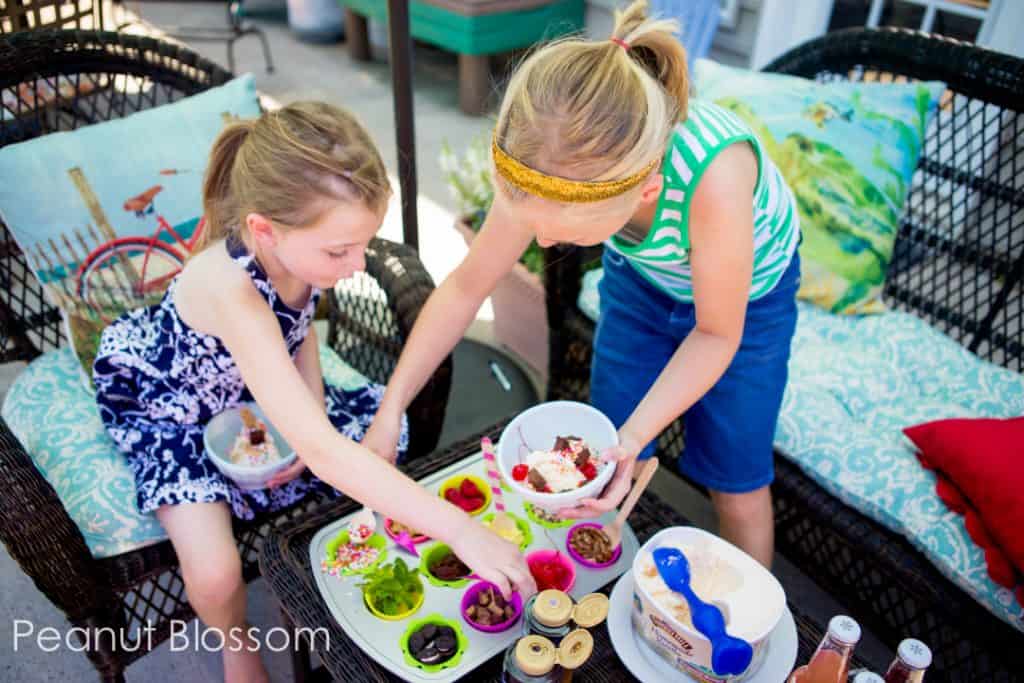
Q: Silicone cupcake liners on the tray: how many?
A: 12